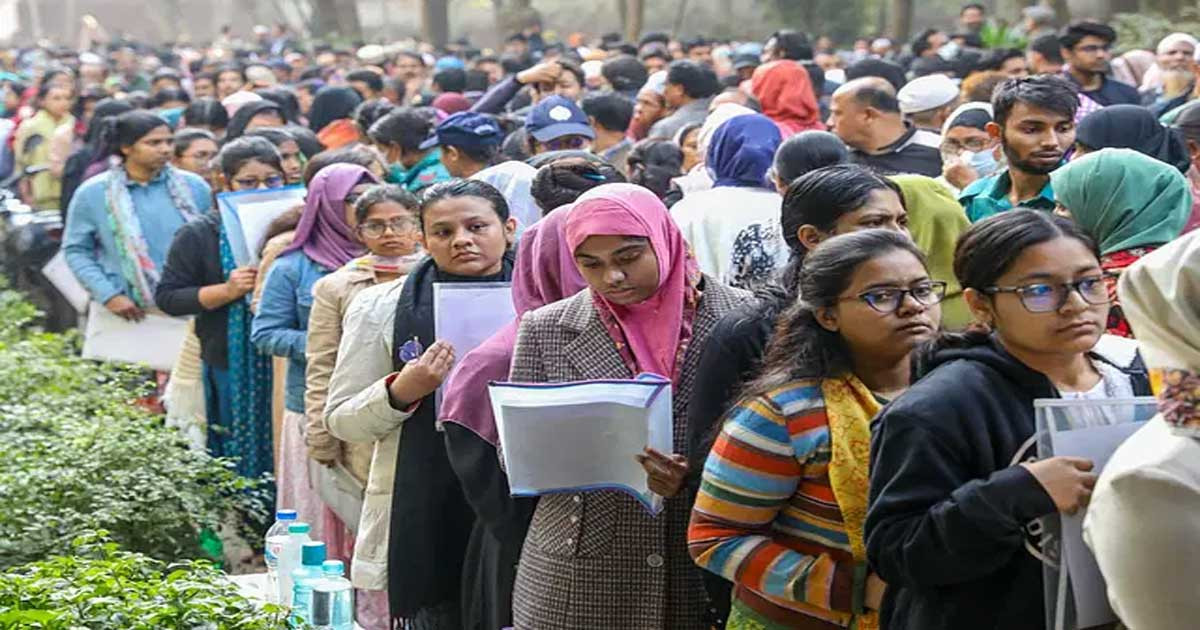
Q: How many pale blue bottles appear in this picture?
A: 2